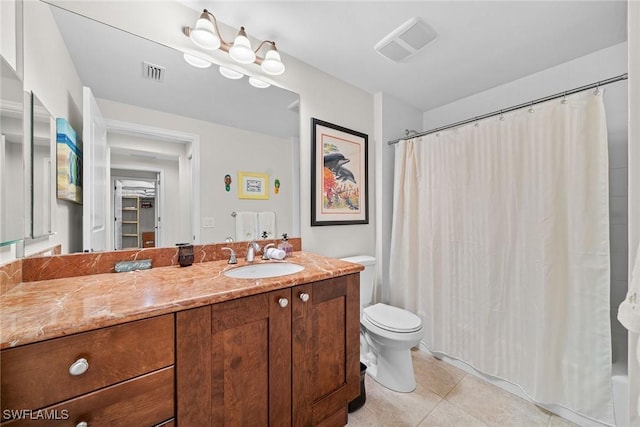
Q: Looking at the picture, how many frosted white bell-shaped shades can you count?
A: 3